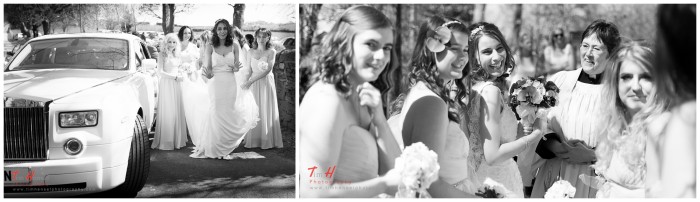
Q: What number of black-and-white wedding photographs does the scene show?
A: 2